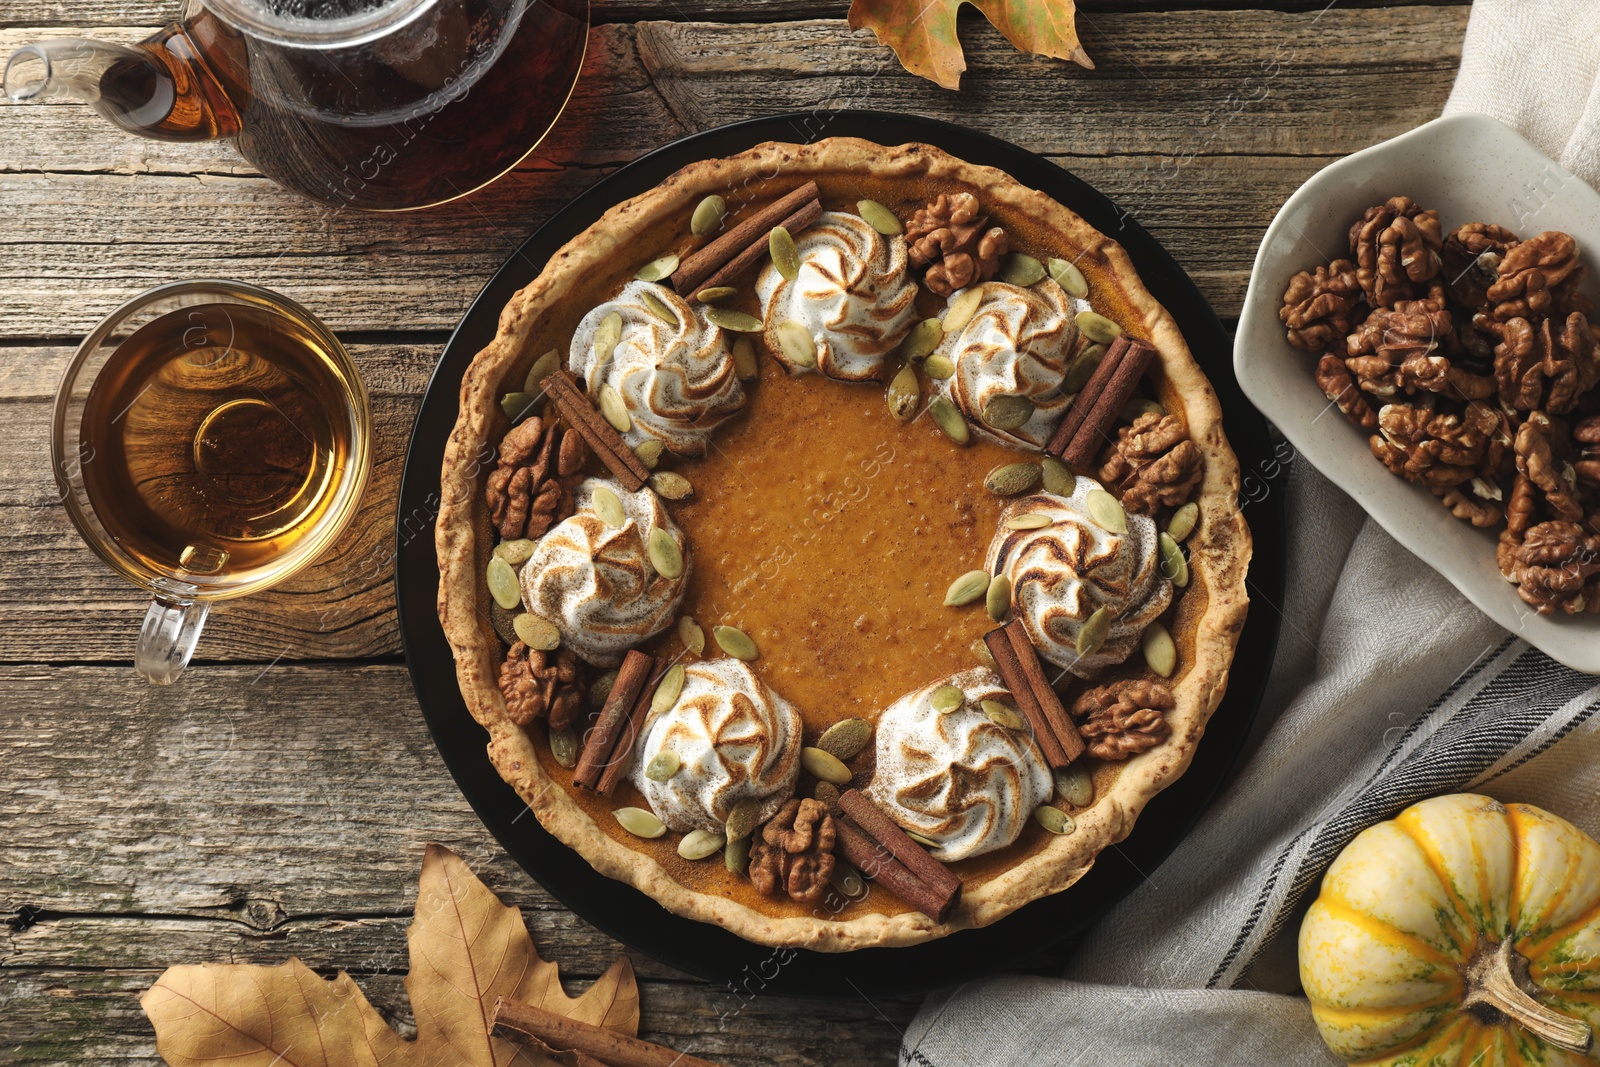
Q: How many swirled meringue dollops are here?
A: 7